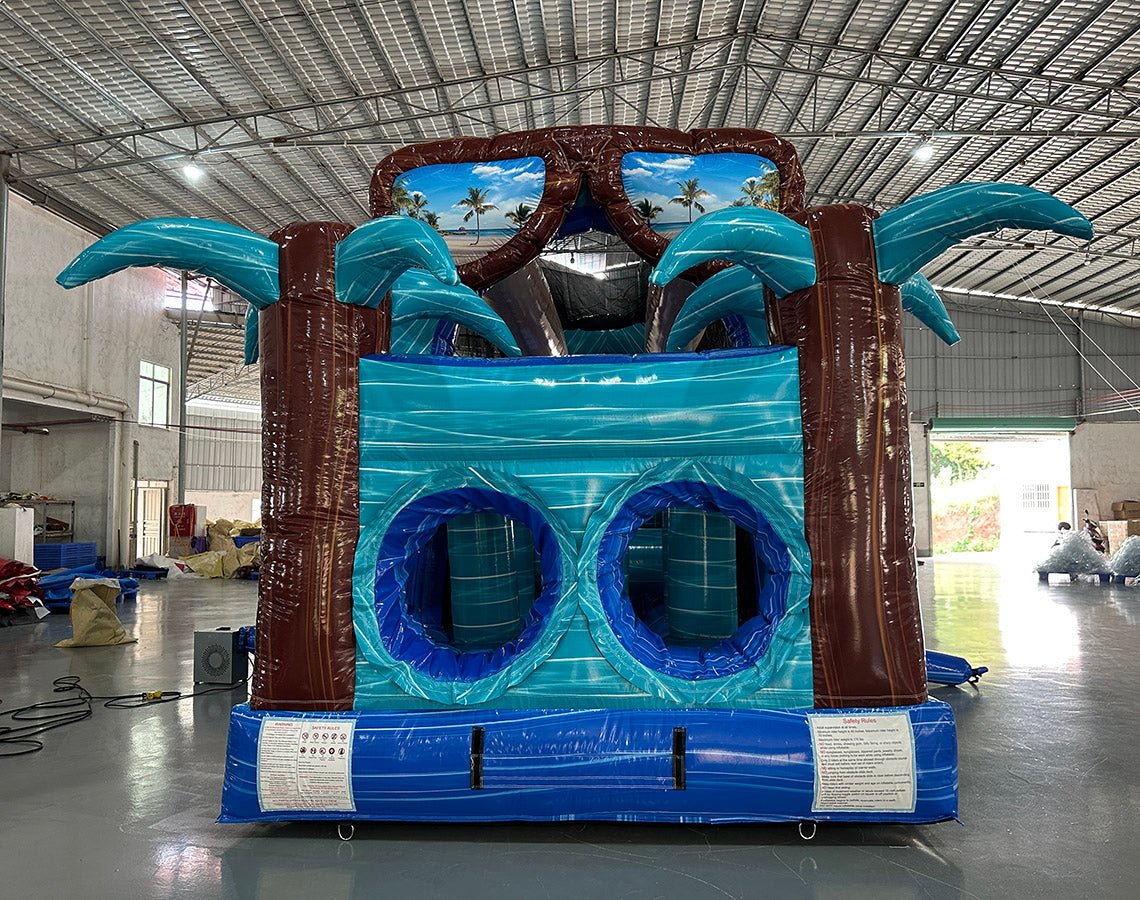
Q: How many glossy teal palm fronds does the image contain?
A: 8